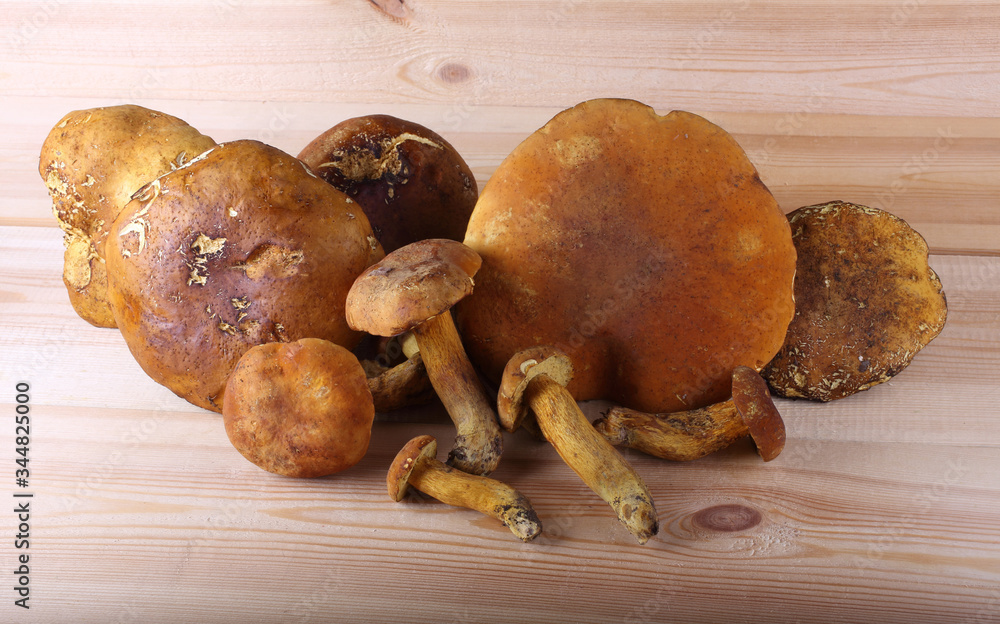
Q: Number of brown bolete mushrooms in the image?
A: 10